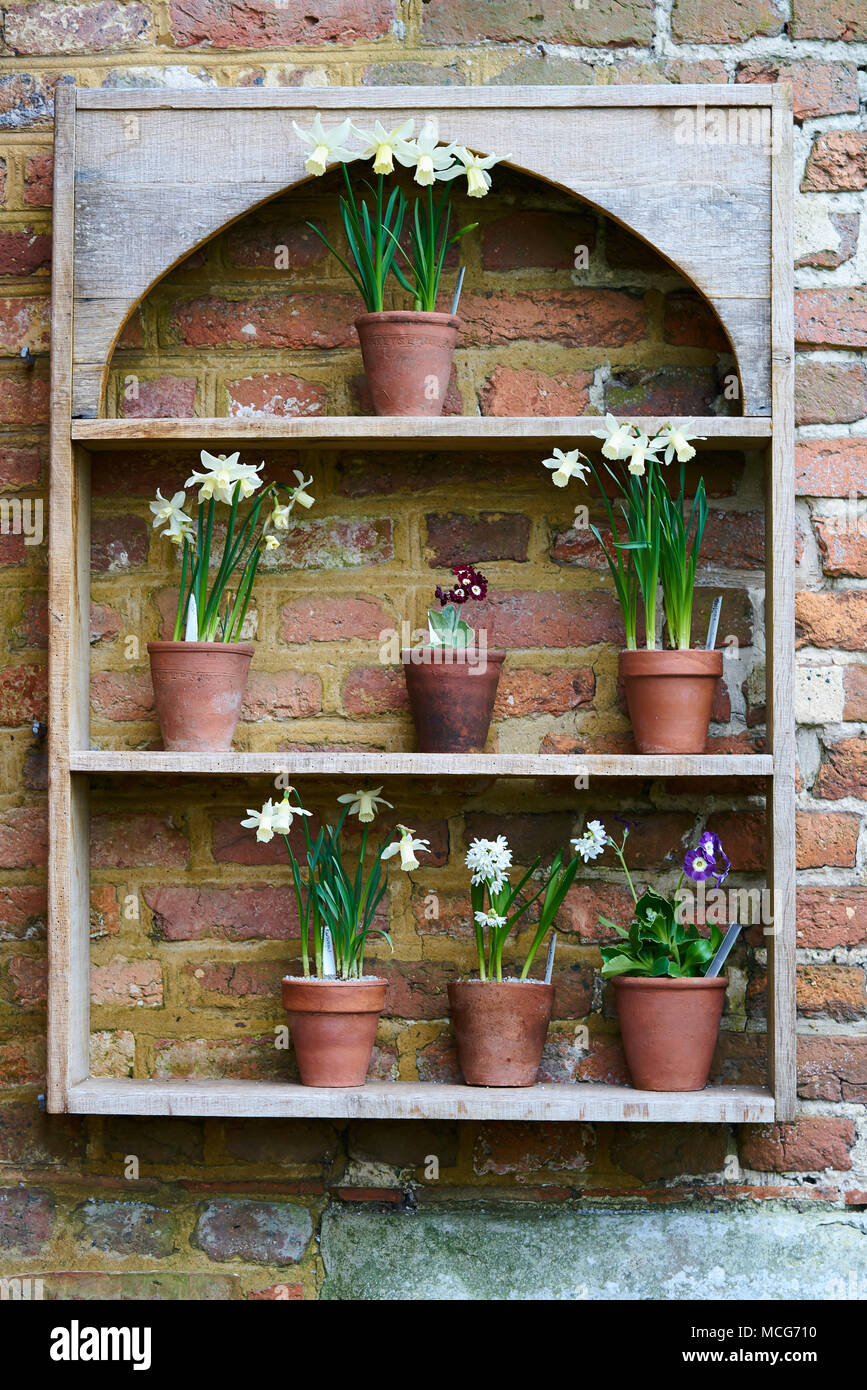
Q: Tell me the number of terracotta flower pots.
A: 7